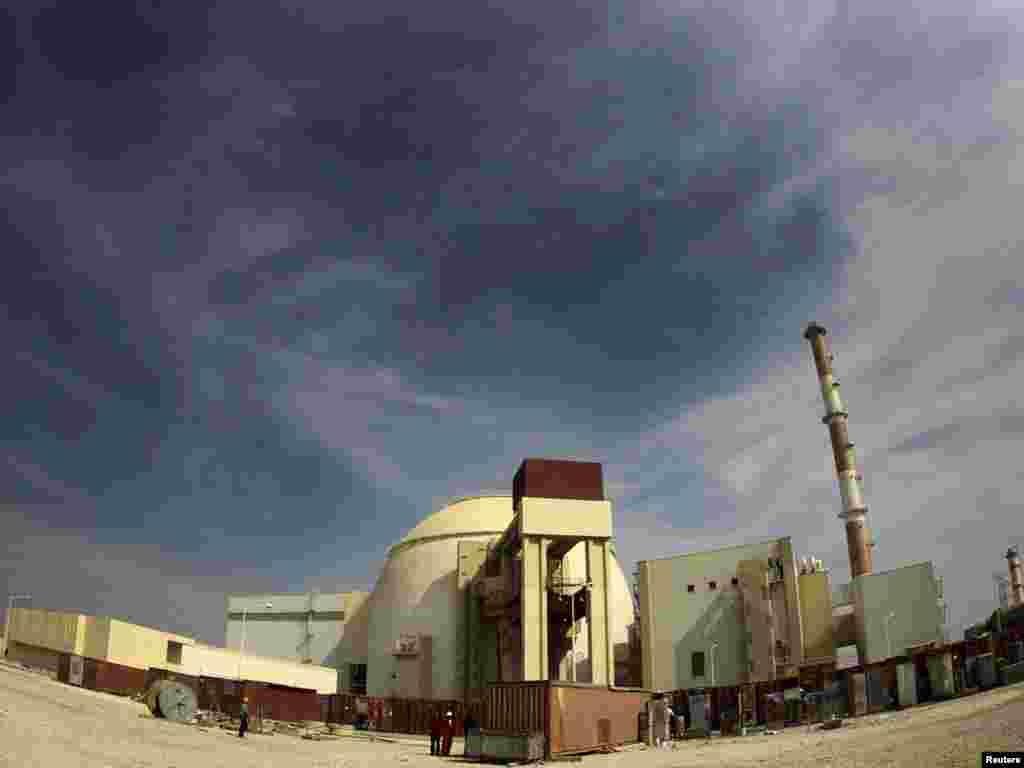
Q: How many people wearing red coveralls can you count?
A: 2